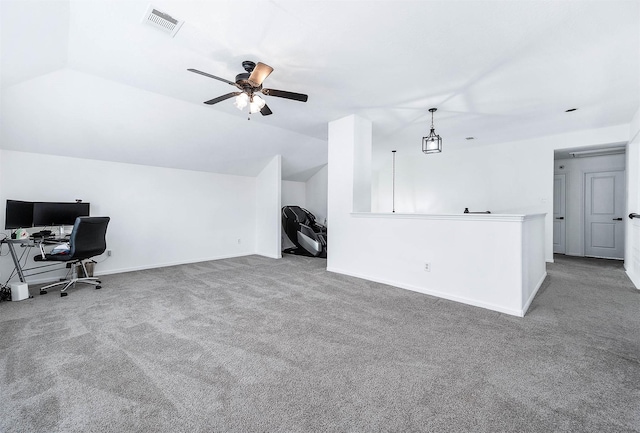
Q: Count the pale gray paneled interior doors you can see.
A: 2